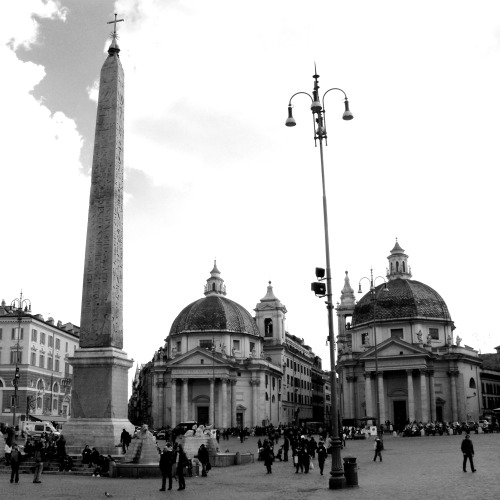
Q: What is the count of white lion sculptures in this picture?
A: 2